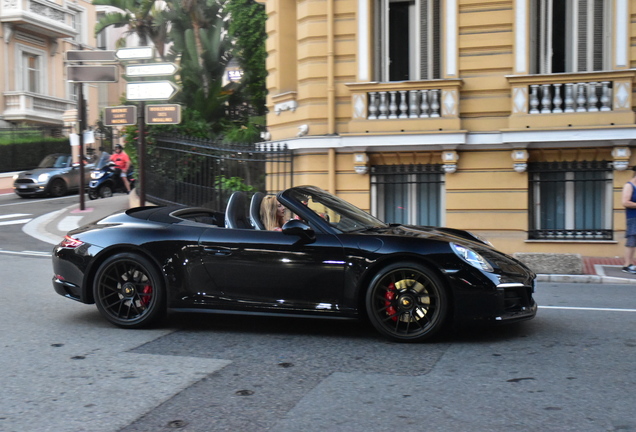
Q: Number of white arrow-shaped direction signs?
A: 3